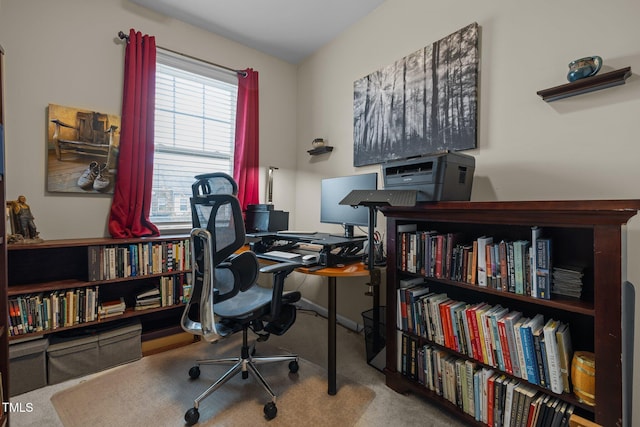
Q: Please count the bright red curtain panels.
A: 2